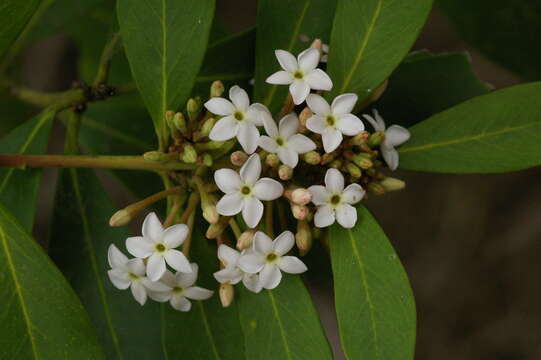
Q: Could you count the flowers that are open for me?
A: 12